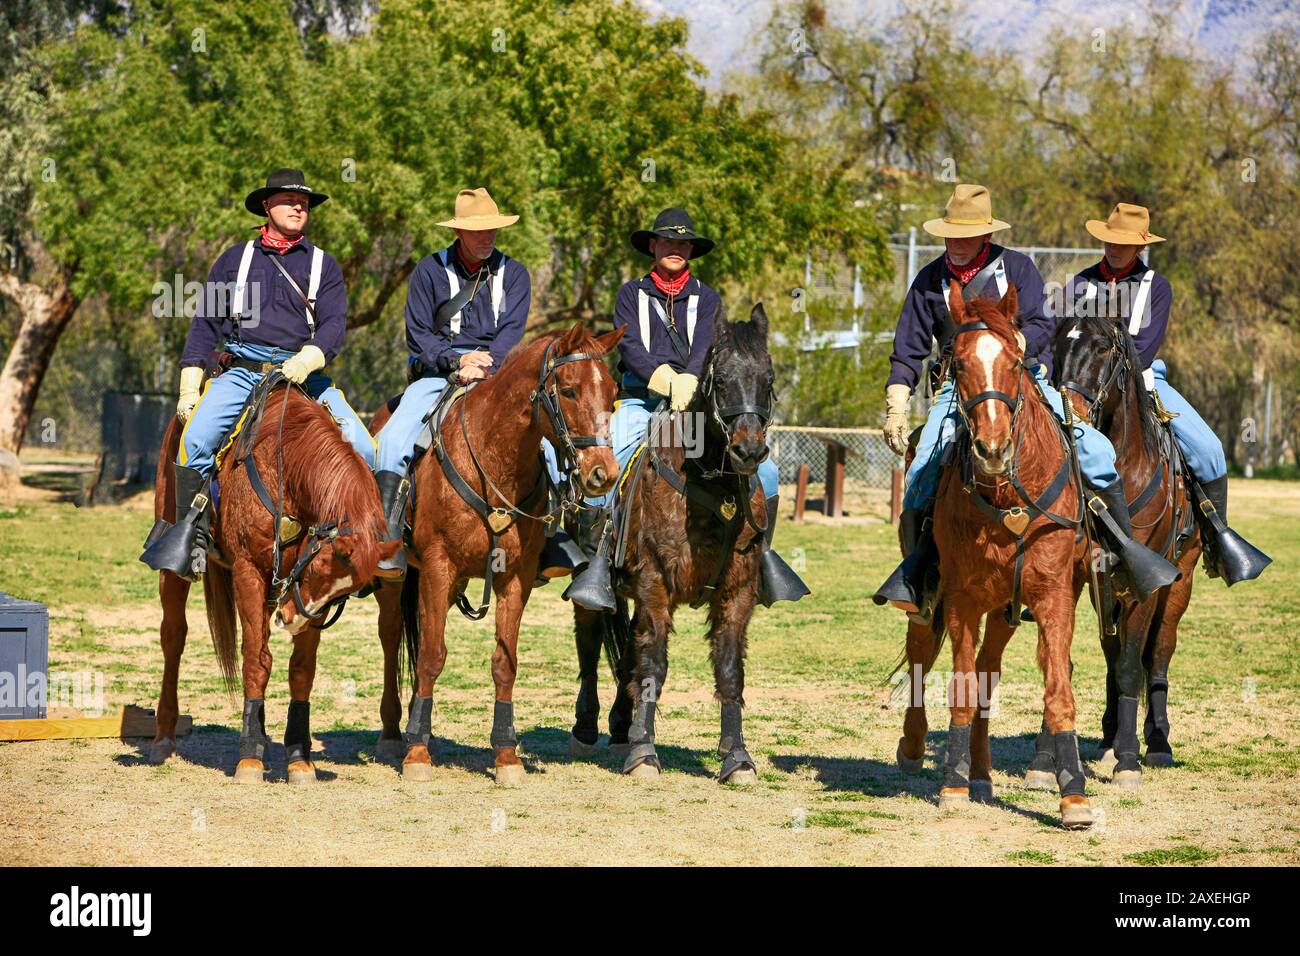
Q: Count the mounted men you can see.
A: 5